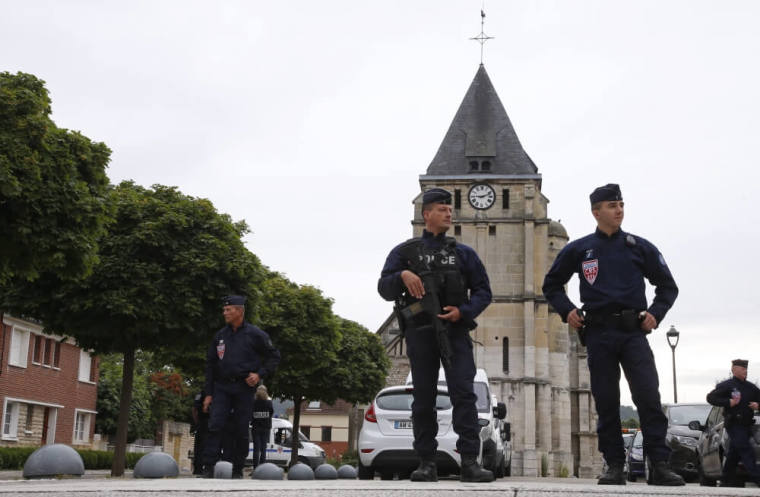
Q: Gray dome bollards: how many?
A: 7